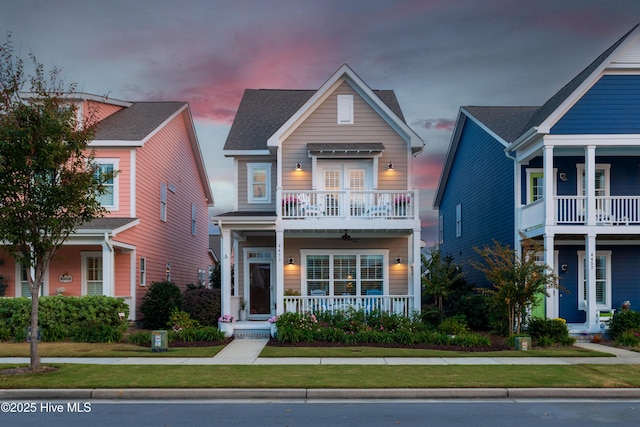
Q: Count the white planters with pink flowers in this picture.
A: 2